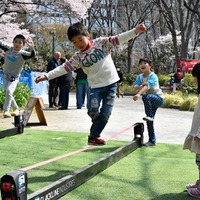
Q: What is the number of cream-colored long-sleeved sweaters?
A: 1